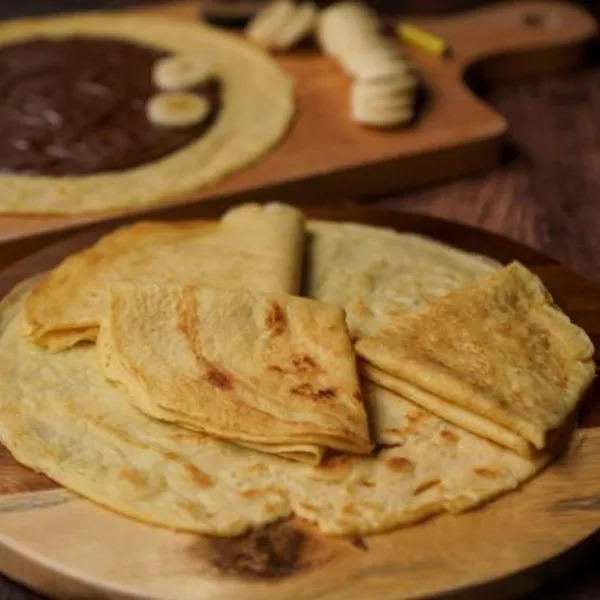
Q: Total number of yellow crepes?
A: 5